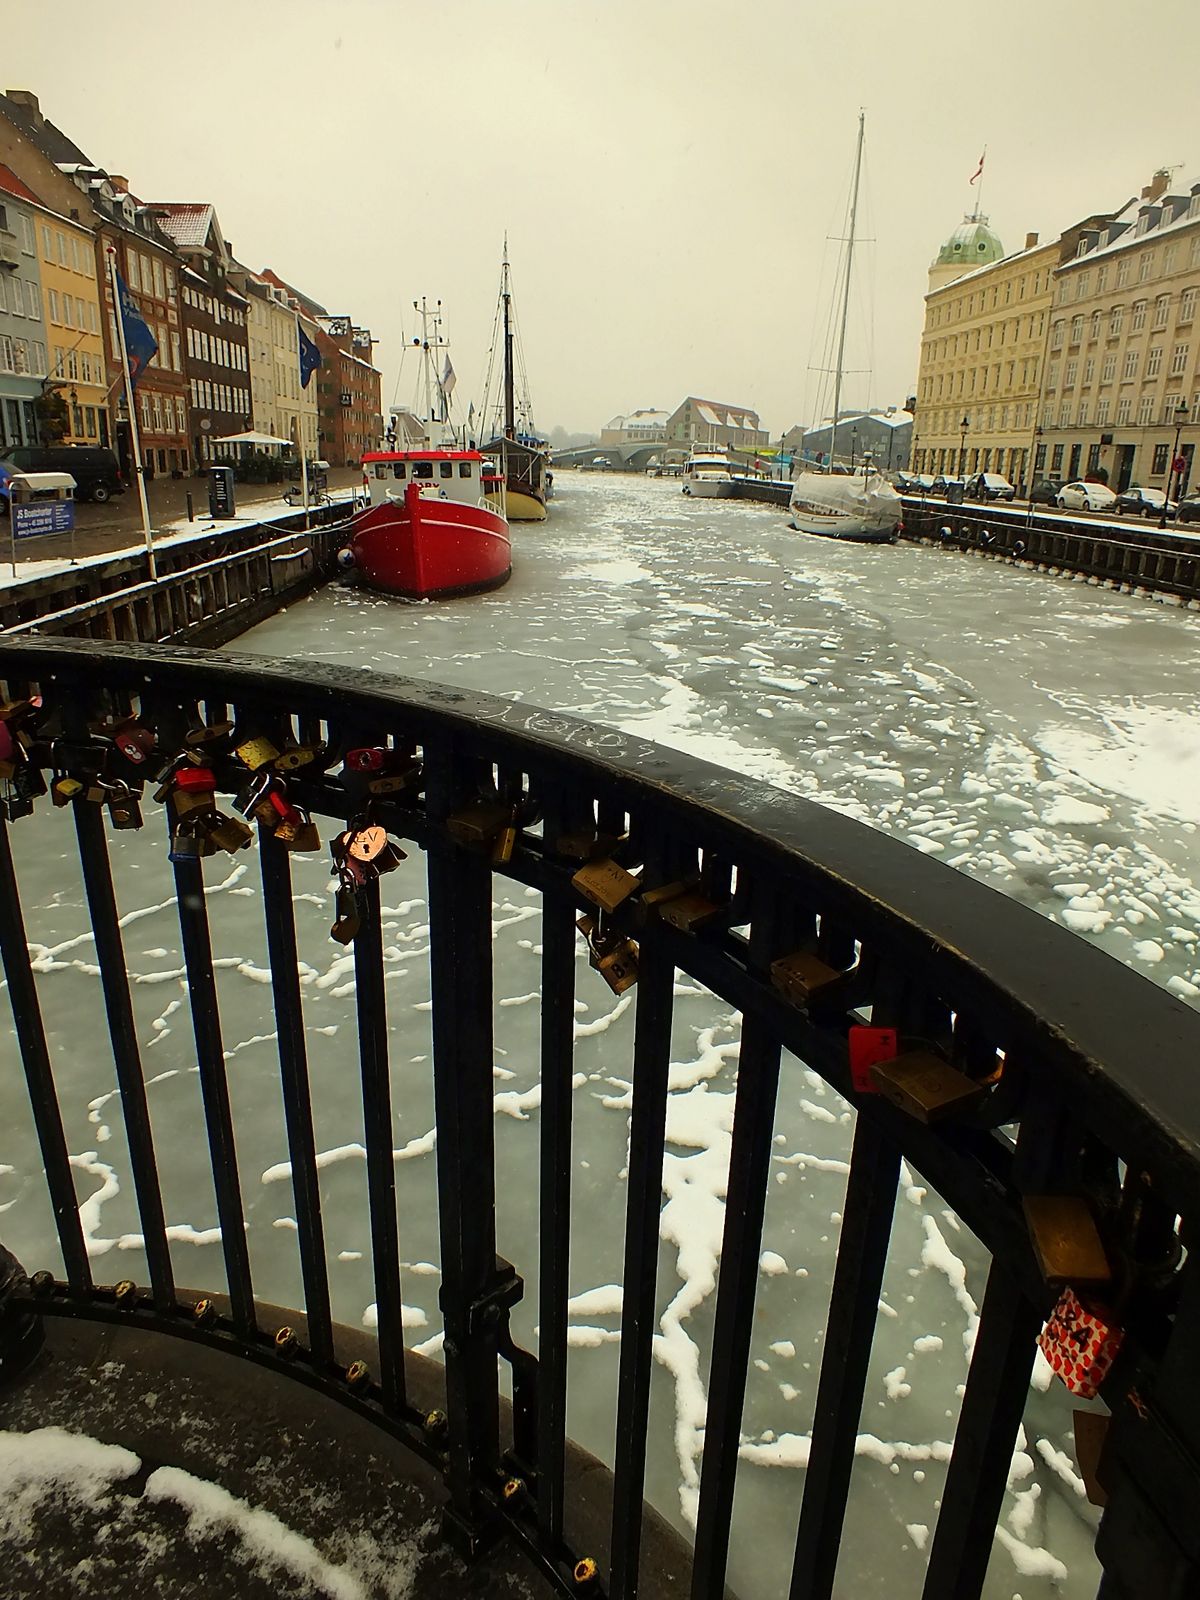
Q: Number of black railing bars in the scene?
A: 11